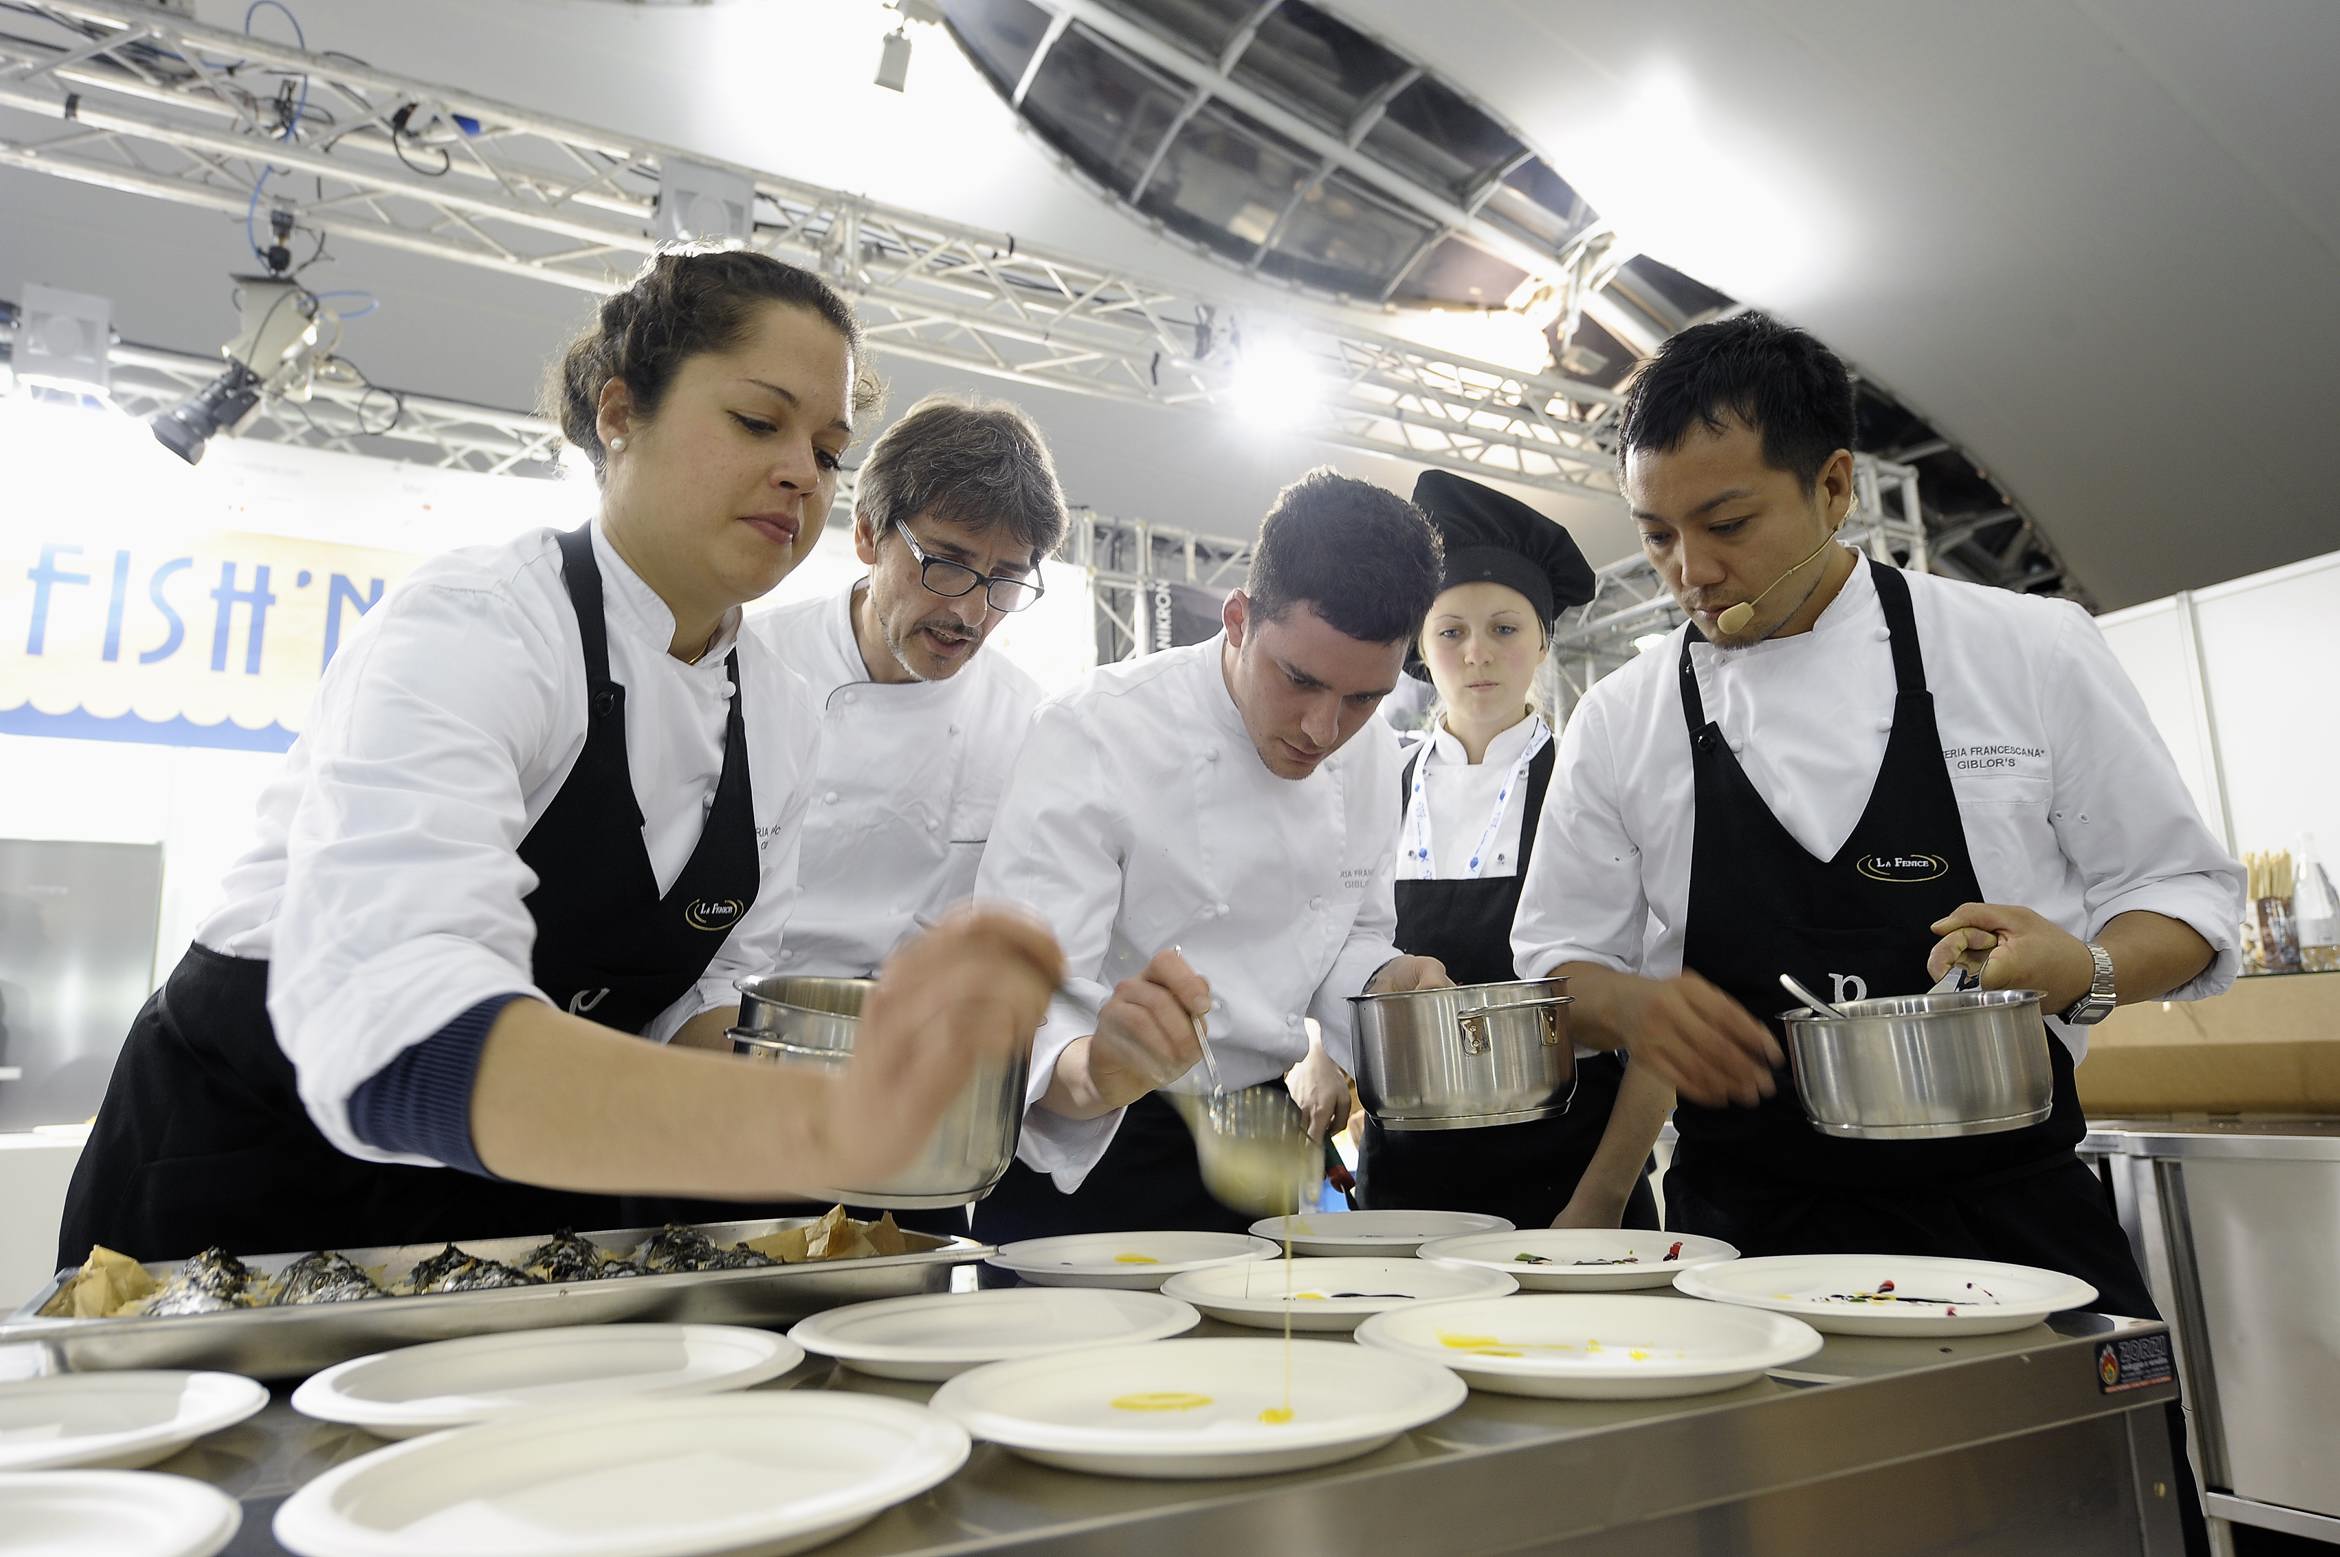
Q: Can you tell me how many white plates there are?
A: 12